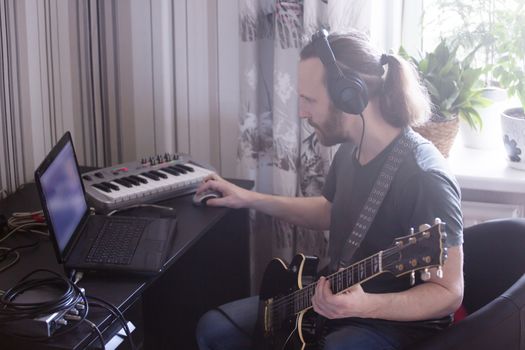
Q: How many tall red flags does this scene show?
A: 0